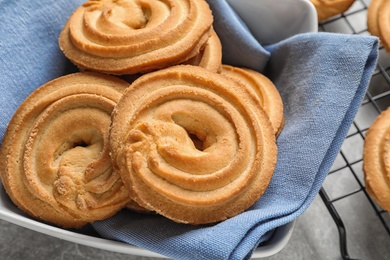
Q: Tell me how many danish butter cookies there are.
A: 8